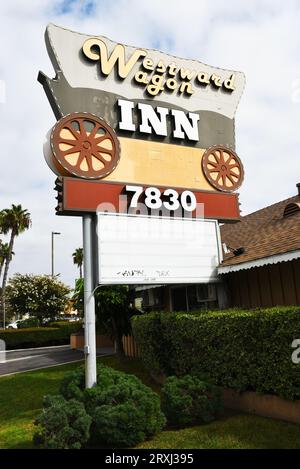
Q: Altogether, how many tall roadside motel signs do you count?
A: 1